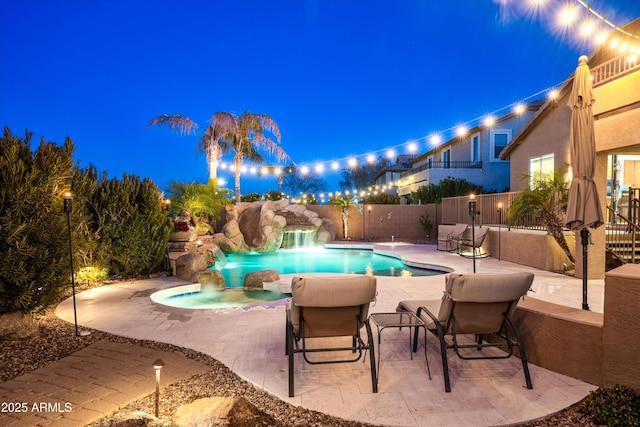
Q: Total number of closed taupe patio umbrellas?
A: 1